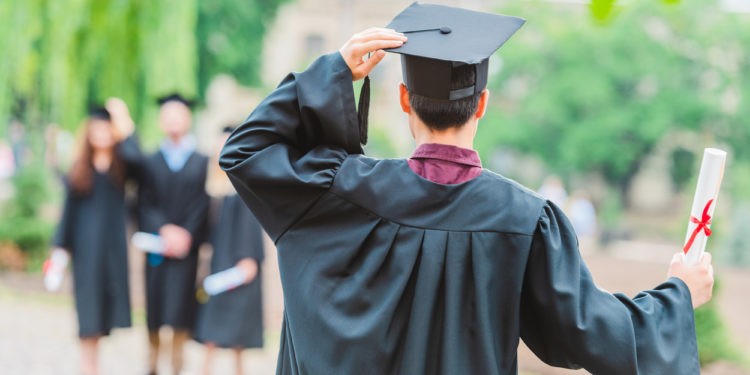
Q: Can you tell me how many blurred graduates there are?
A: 3